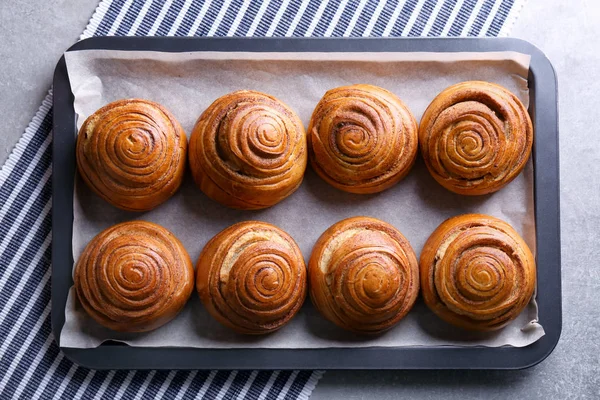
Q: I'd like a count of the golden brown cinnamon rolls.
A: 8